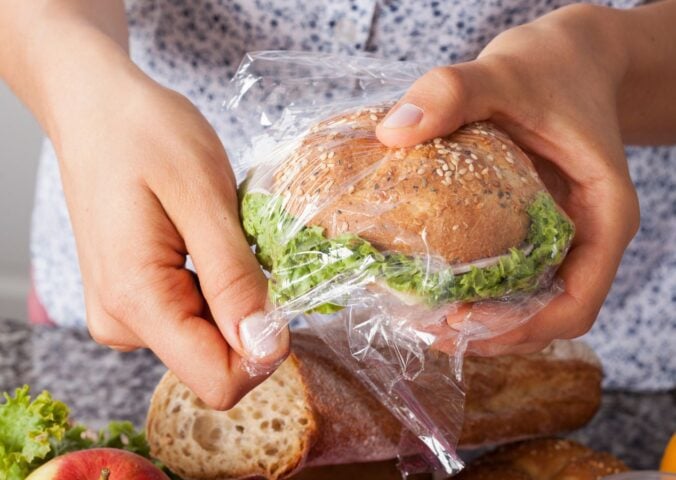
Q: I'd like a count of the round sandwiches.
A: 1